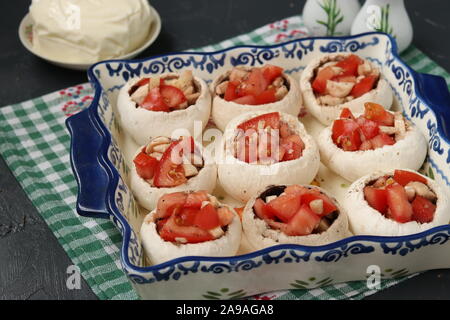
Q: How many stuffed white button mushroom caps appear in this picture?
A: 9